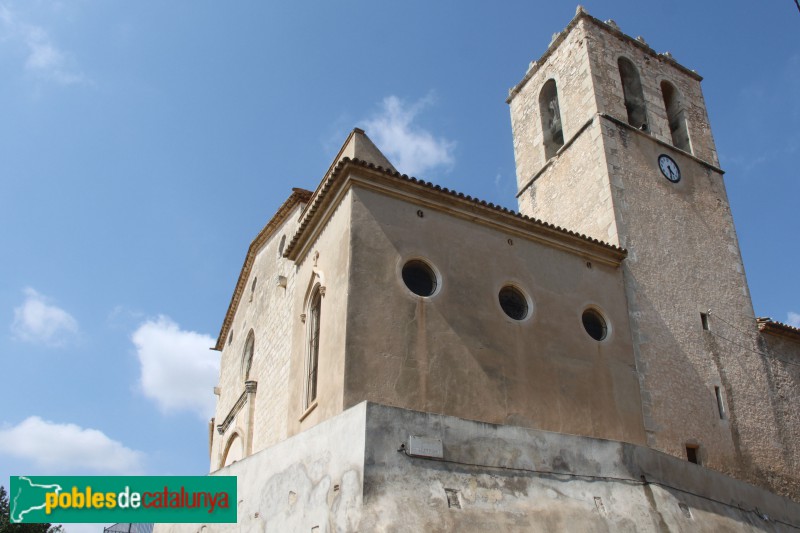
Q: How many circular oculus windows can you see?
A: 3